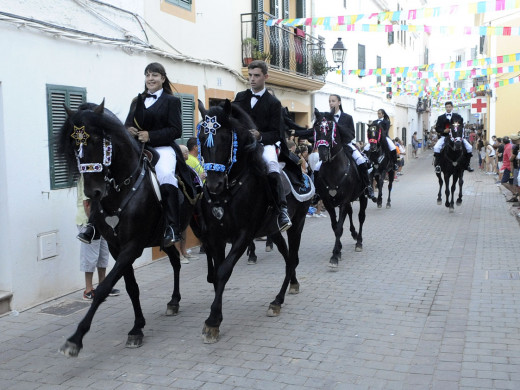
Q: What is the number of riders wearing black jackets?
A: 5